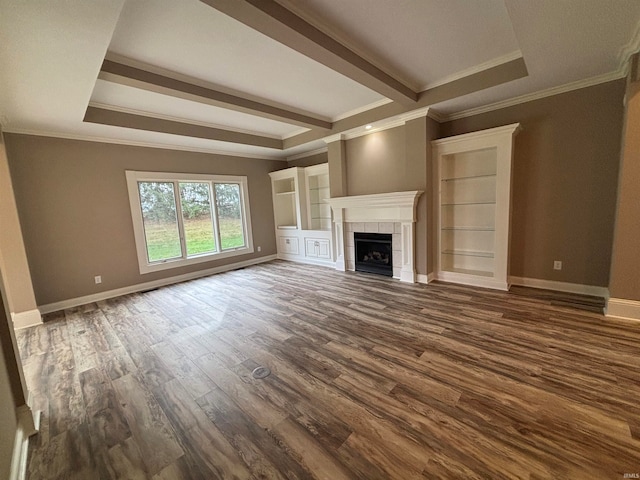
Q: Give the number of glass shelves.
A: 7